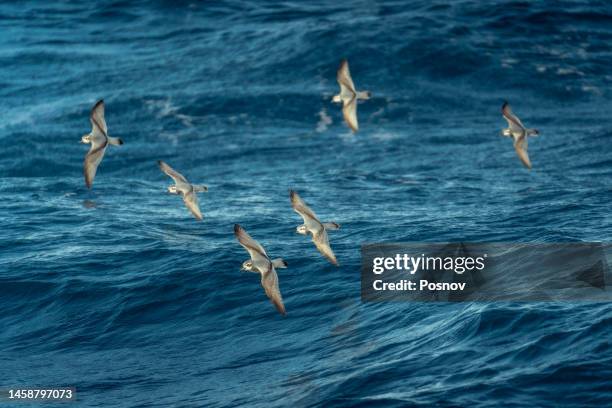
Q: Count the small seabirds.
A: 6